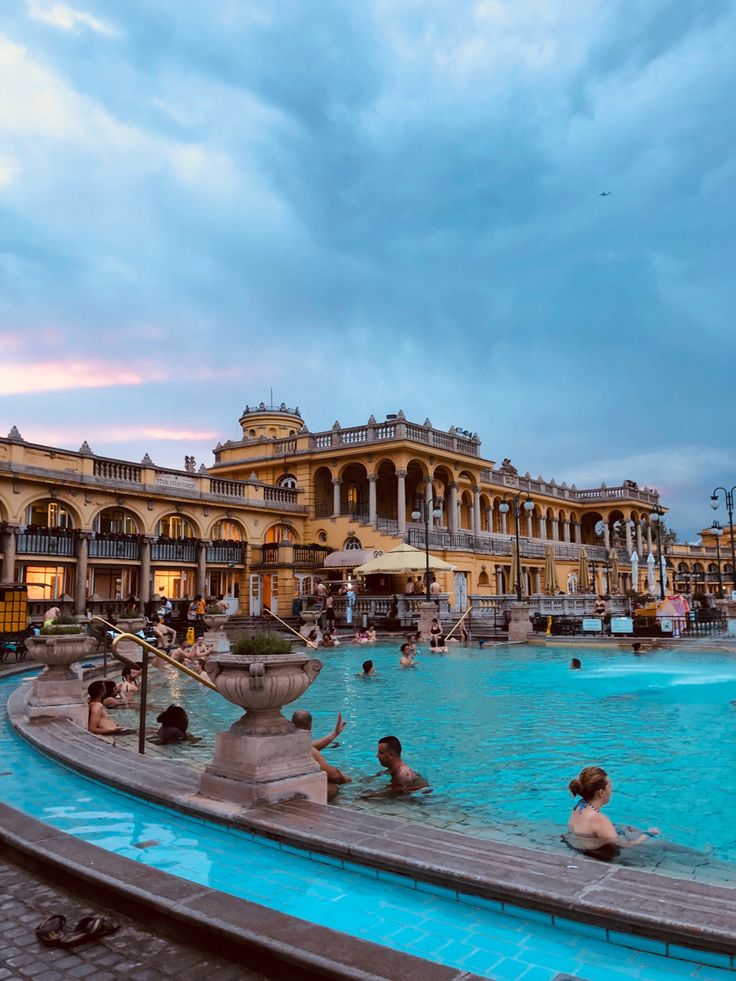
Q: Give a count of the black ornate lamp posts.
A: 5